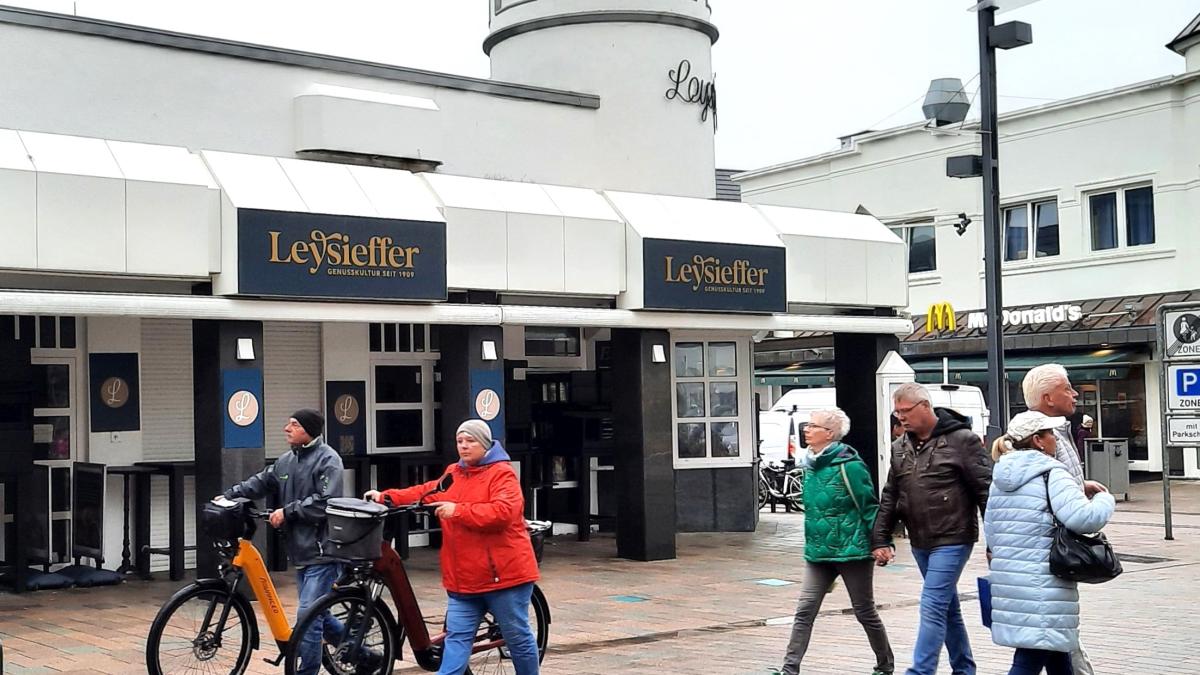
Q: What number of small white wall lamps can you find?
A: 3